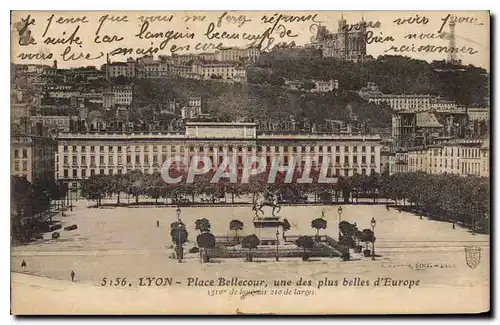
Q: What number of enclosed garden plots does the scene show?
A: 1